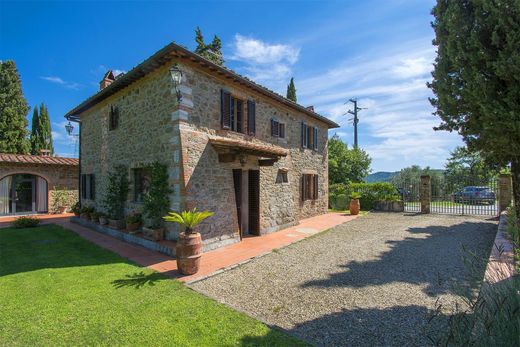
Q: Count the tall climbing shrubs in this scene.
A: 2